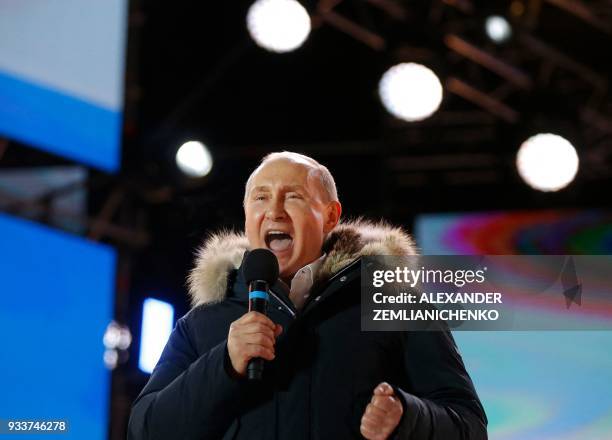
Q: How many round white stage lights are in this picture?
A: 5